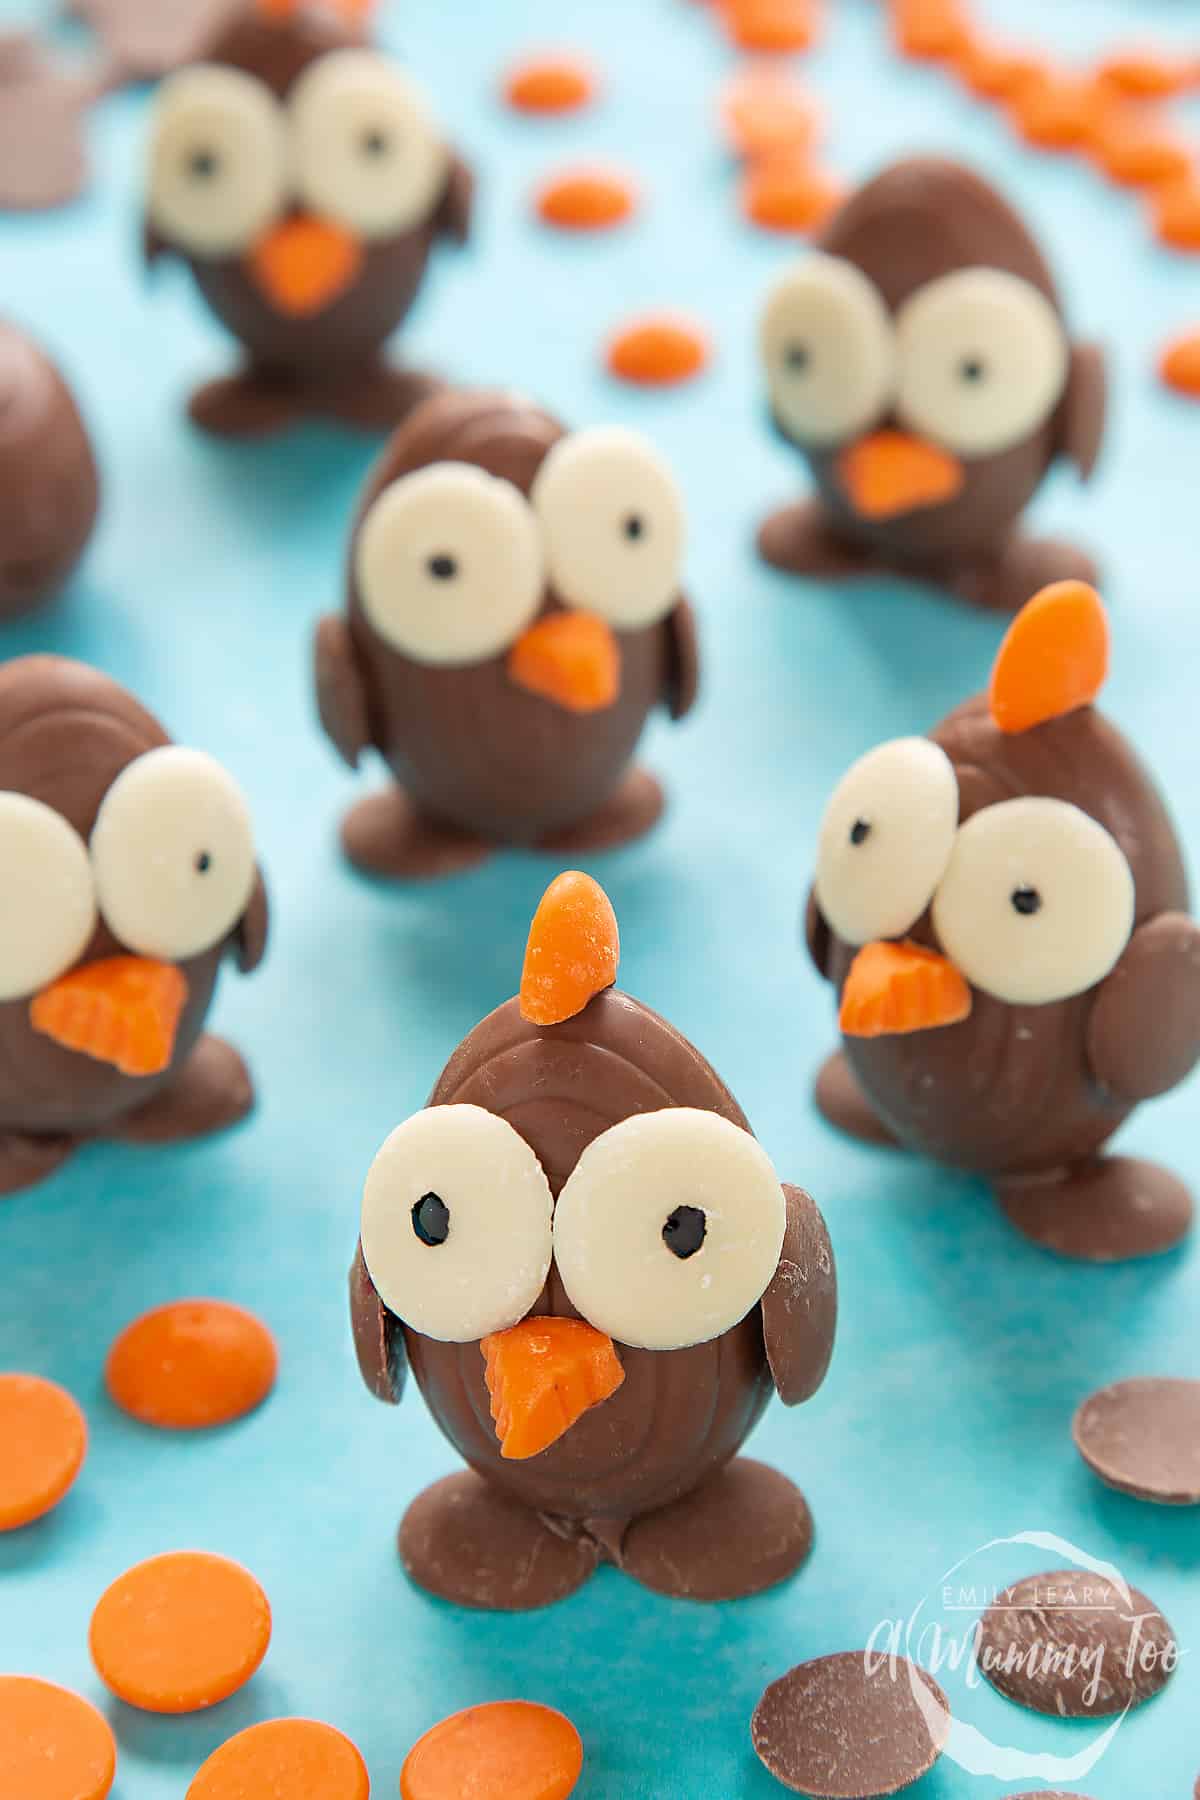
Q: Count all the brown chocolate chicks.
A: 6